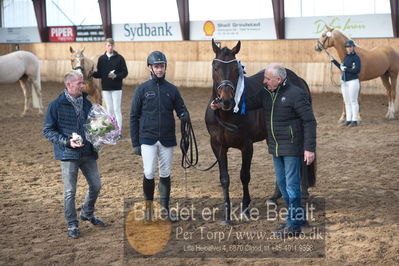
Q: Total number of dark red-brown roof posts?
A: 5